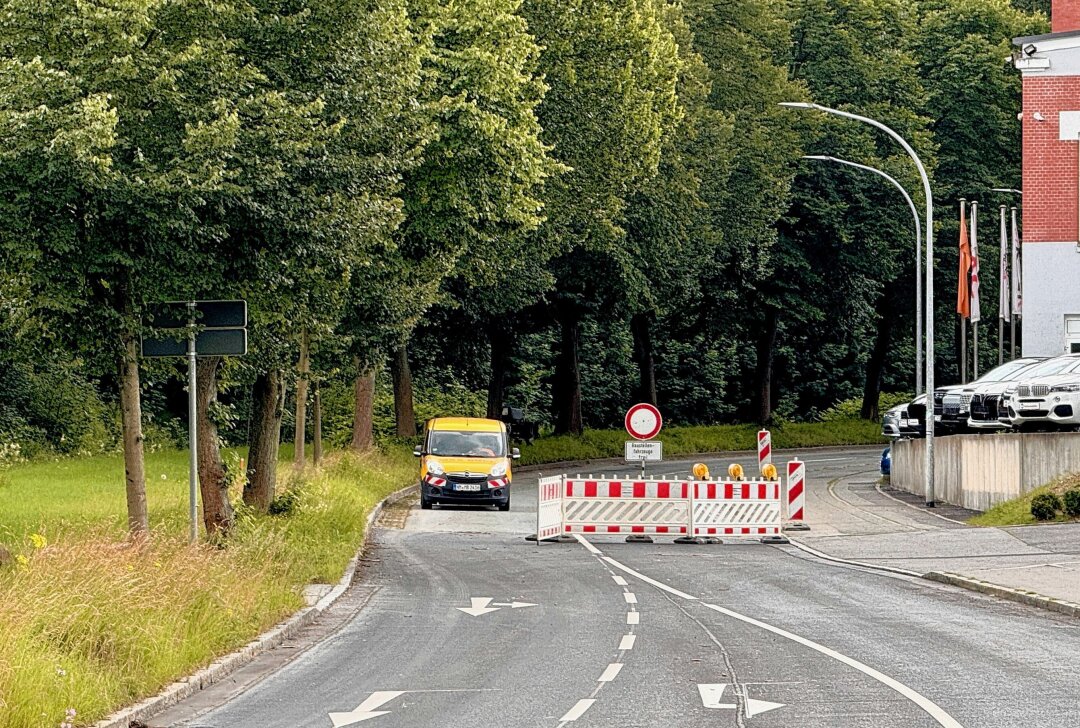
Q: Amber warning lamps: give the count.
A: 3